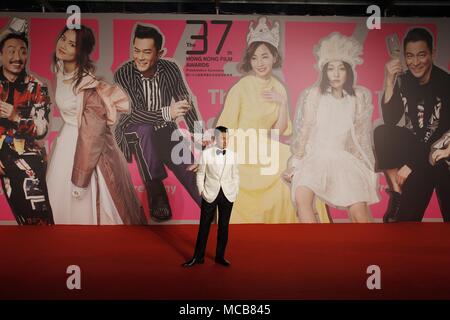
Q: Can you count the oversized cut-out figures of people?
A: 6